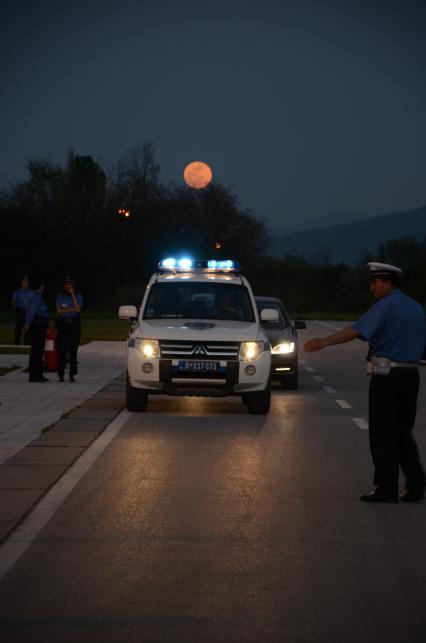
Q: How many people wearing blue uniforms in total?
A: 4